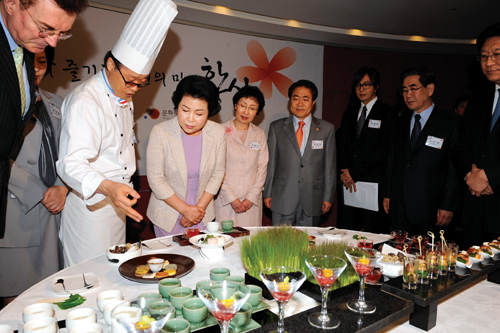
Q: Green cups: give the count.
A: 13